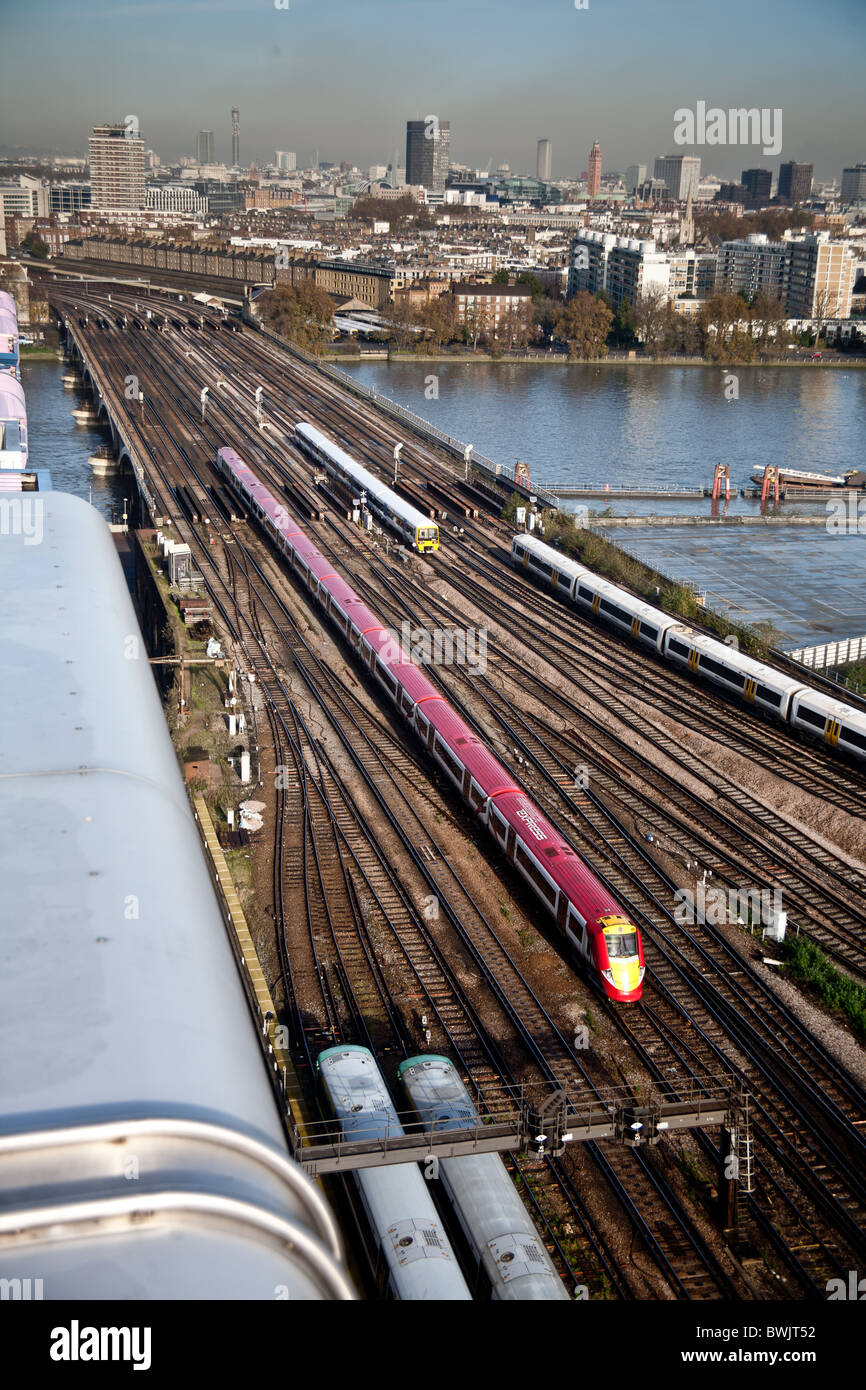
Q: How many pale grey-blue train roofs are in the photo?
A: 2